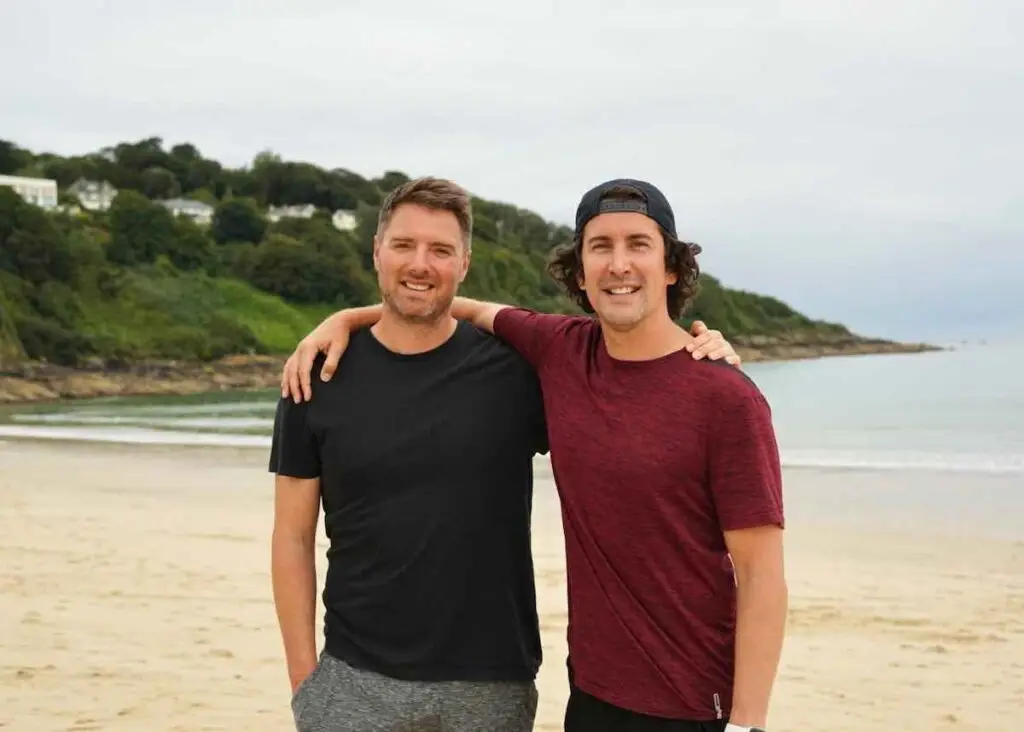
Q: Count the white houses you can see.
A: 5